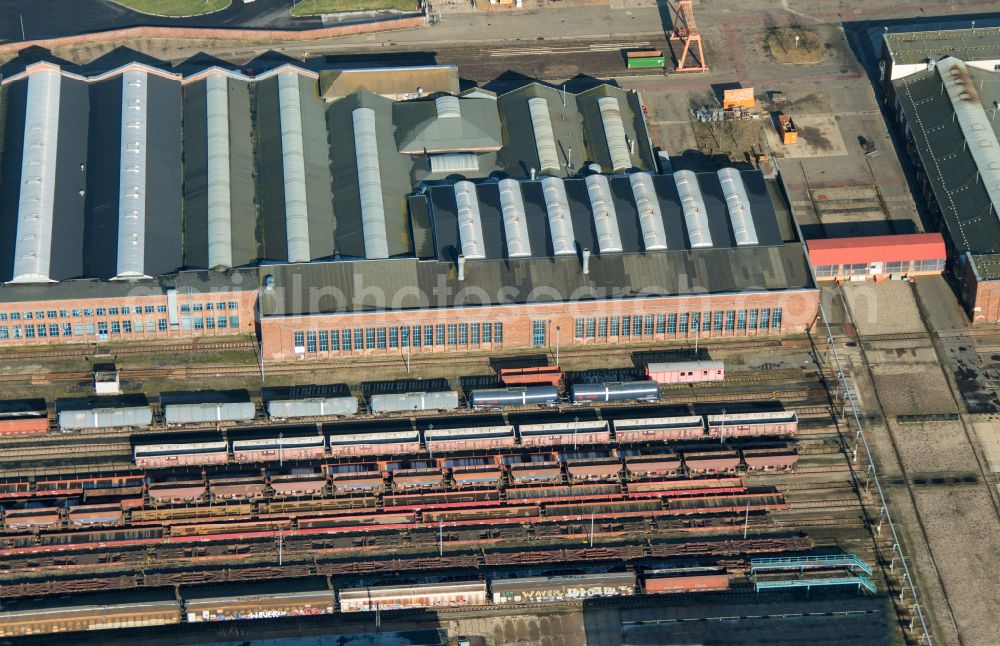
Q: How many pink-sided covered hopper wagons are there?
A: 7